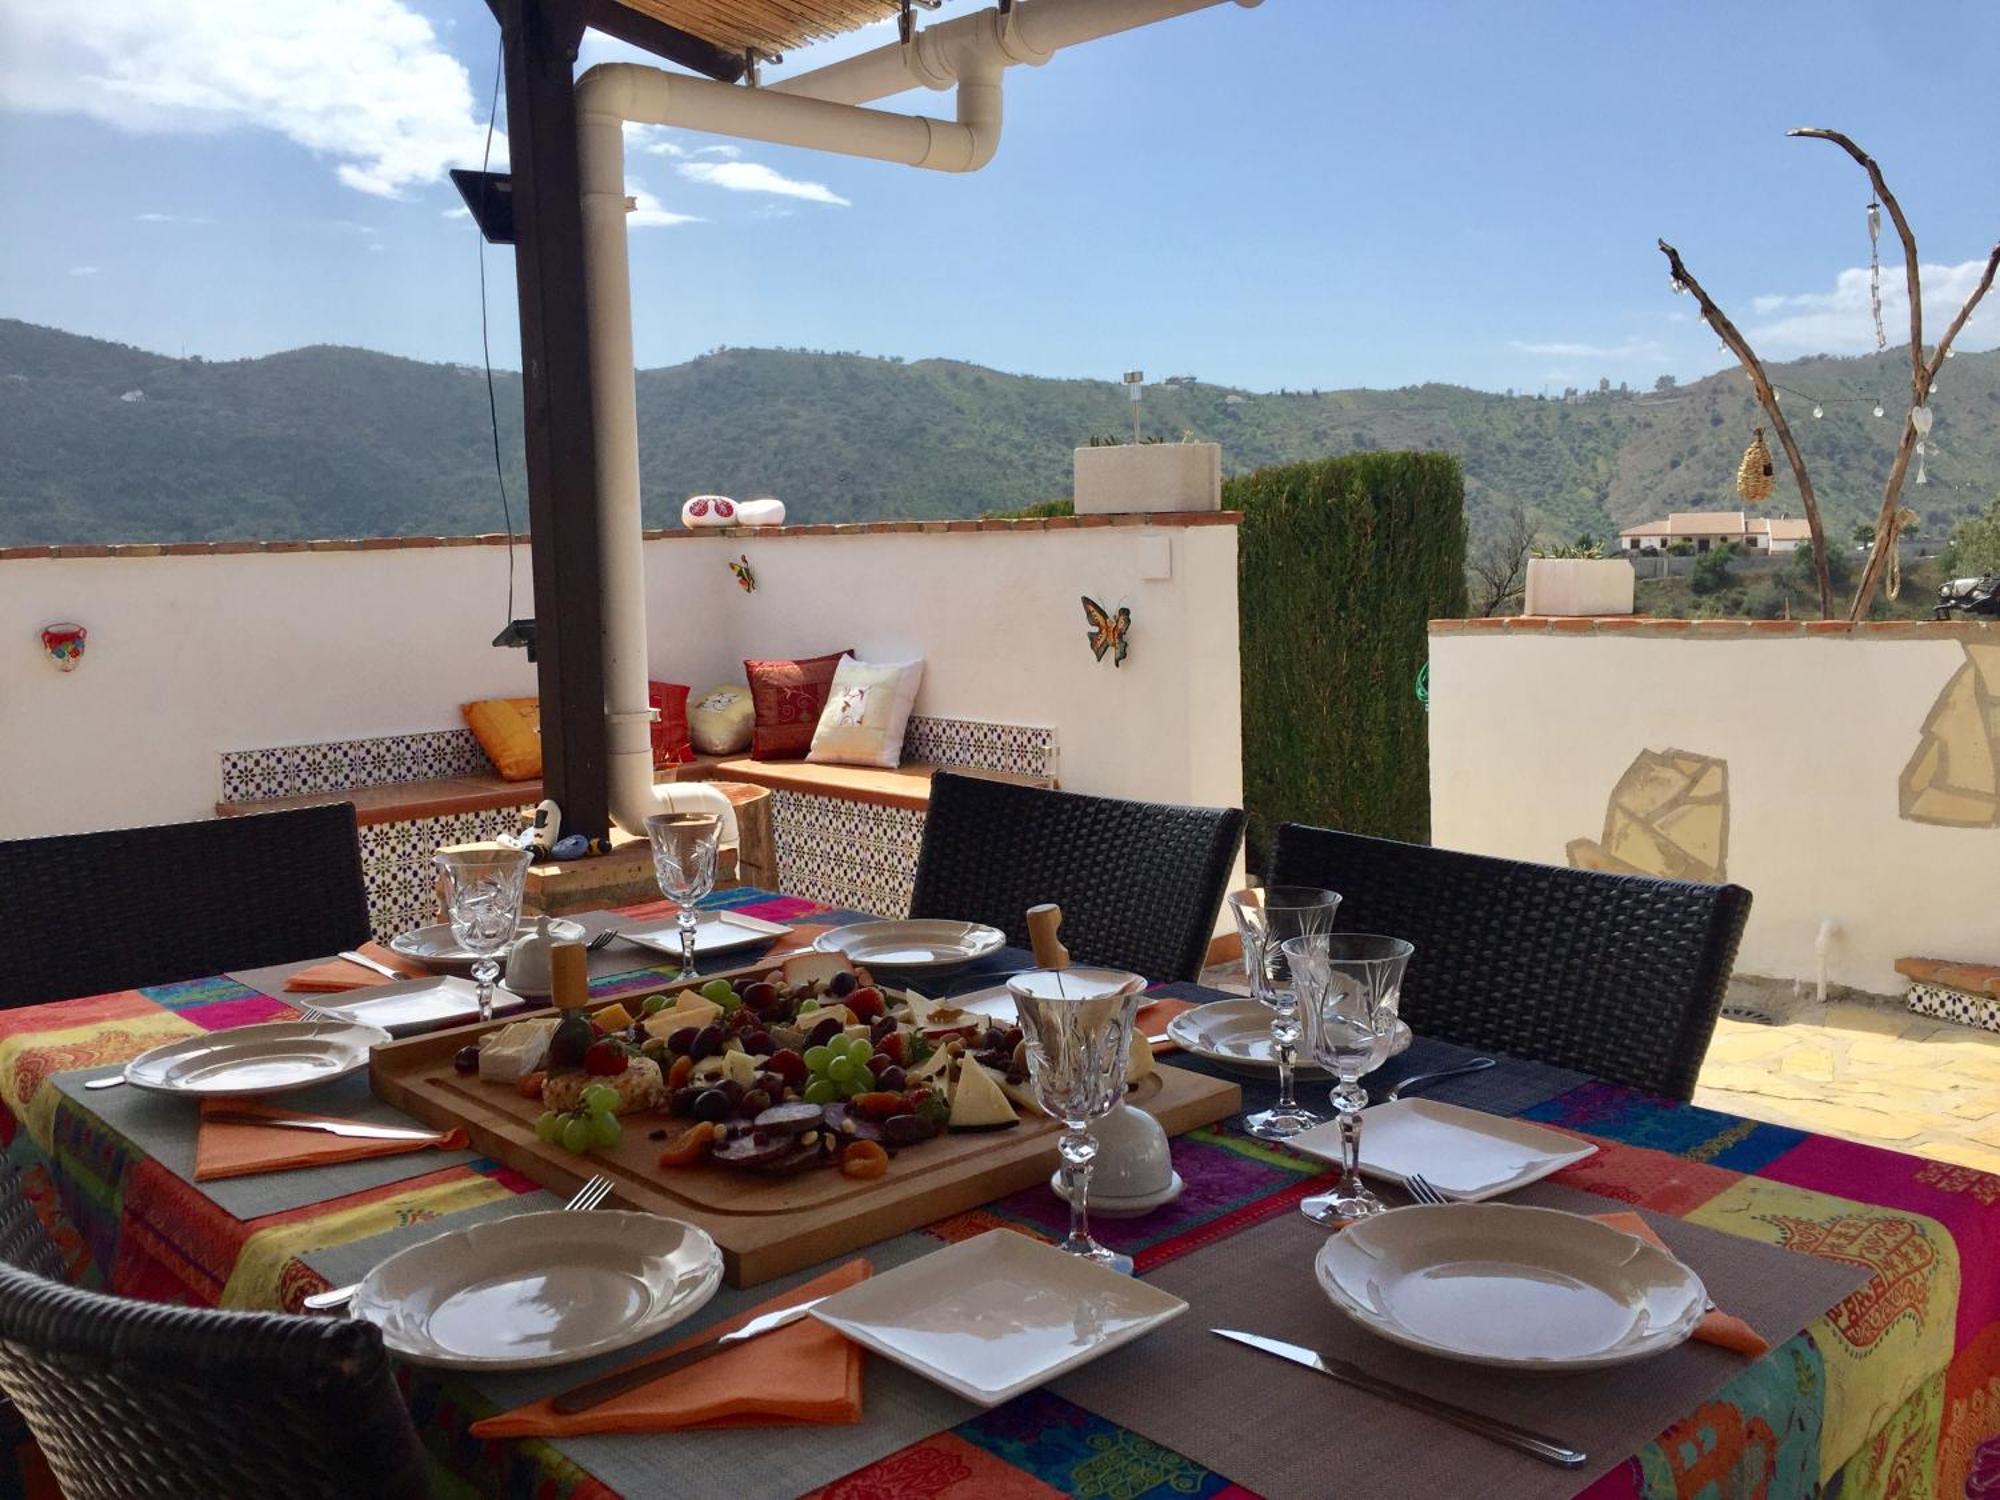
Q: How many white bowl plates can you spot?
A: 6